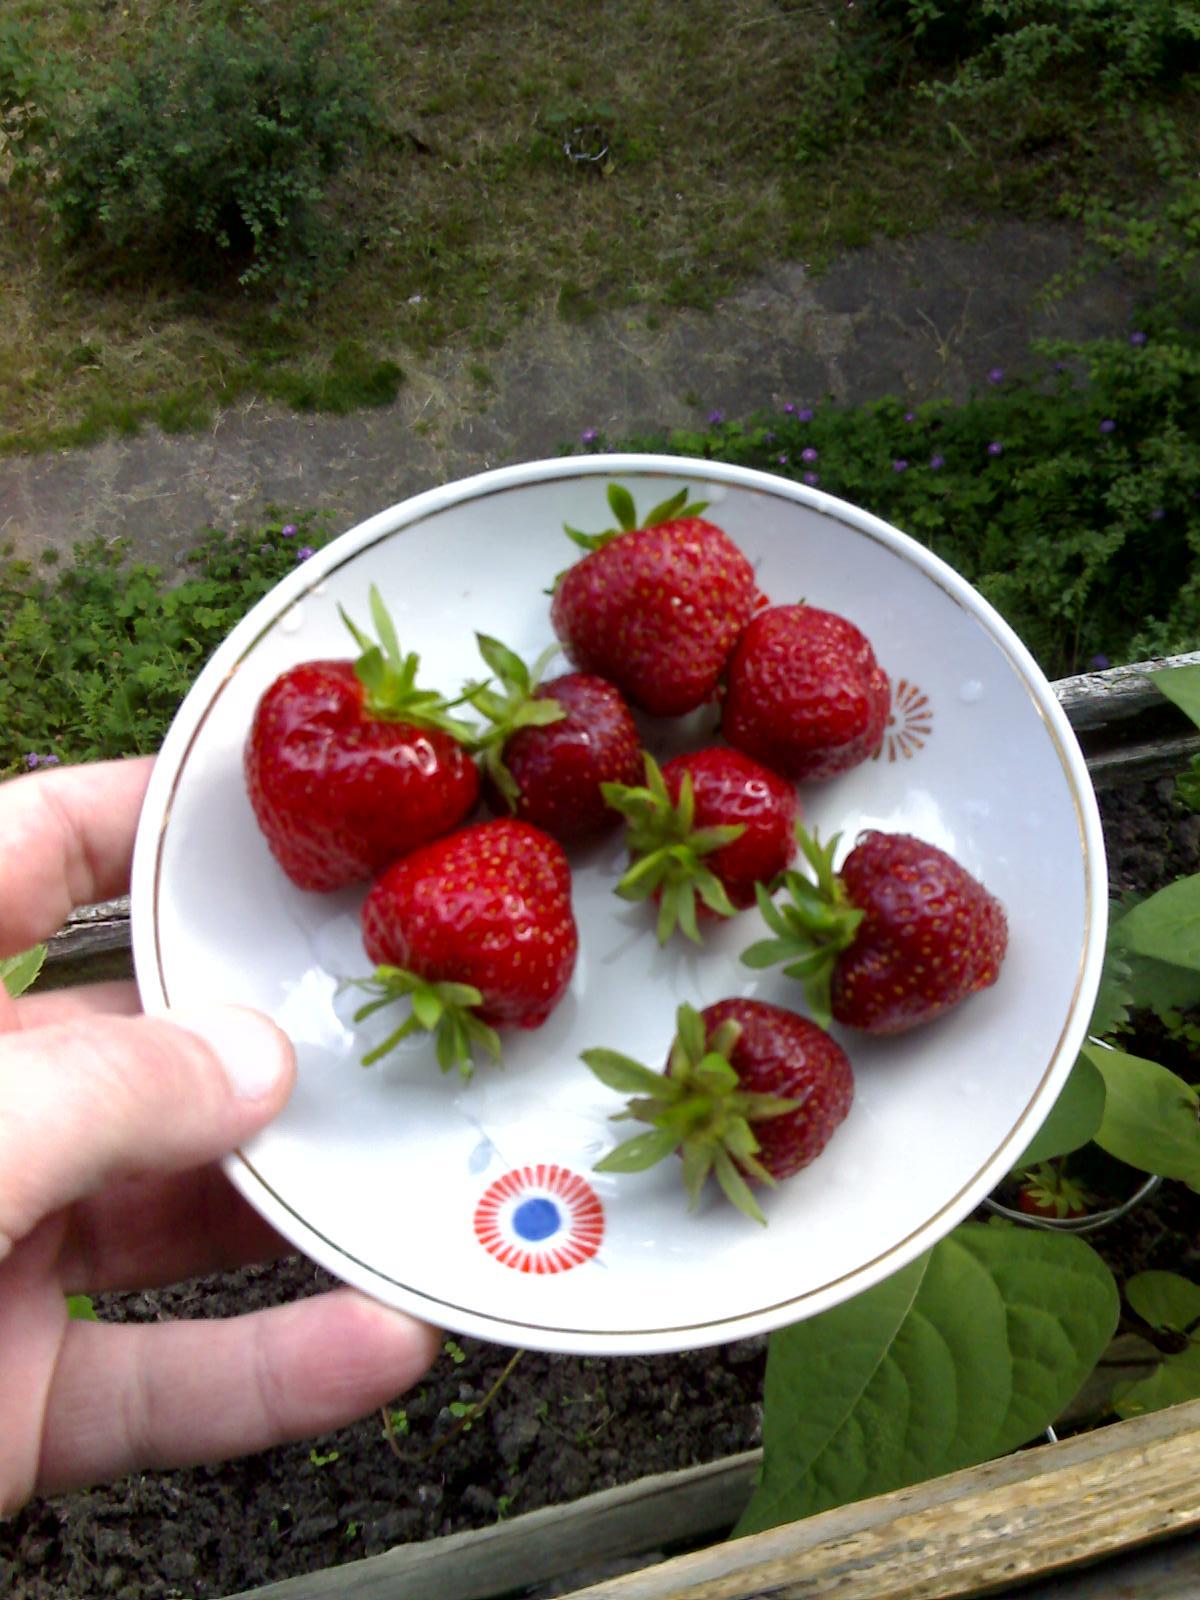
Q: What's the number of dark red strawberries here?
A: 3